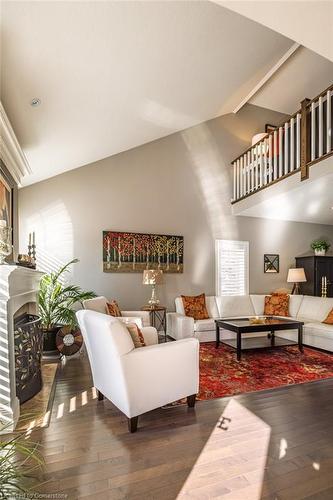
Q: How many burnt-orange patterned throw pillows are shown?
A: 5